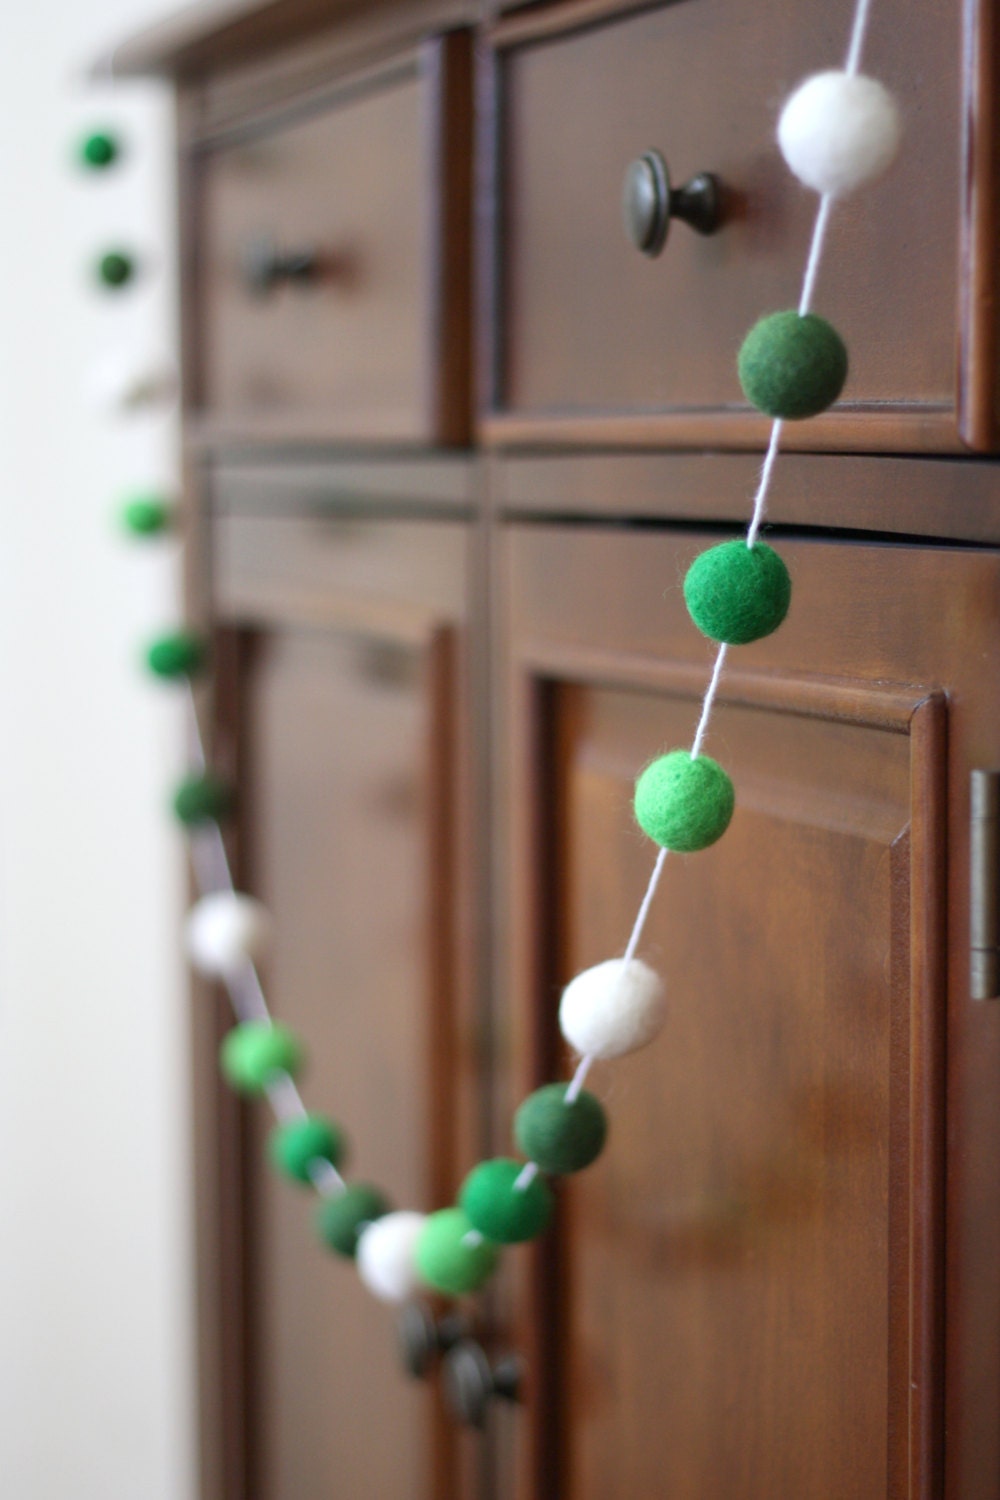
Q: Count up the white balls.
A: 5